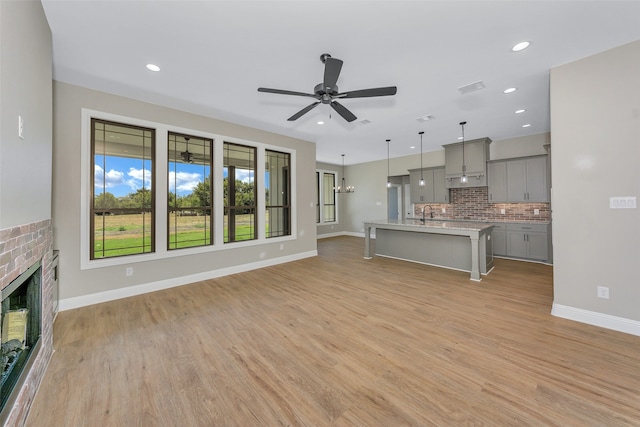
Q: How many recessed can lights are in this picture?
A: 8